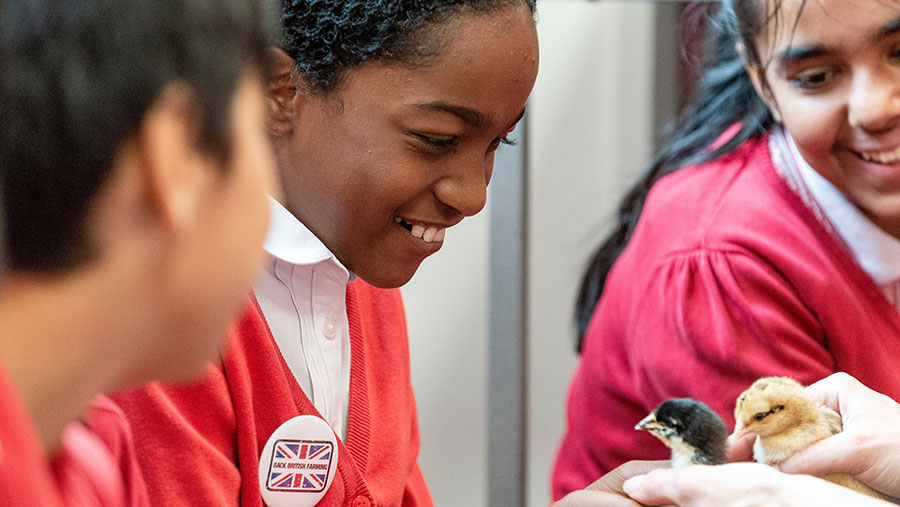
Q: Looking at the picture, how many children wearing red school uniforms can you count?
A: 3